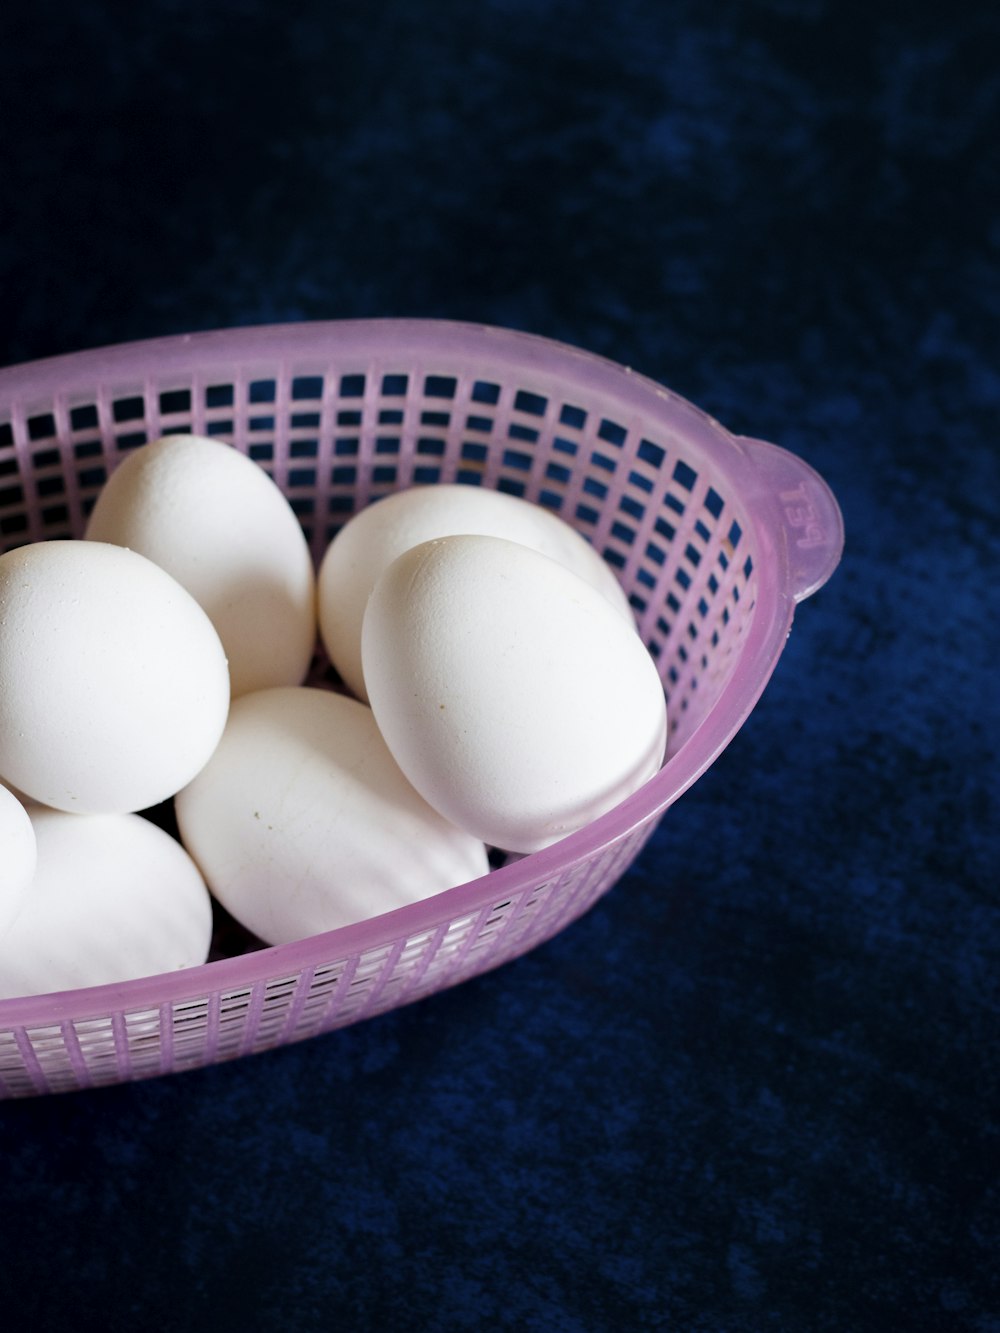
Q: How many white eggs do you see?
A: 7